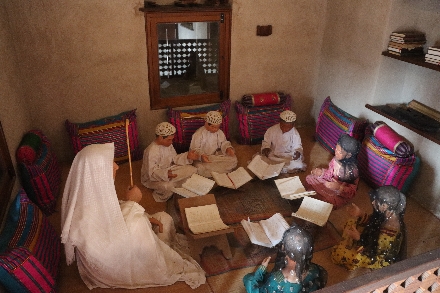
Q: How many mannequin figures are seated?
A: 7